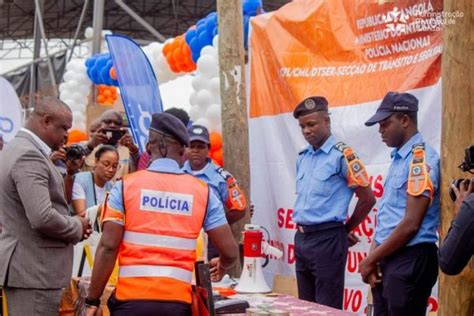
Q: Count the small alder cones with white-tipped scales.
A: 0